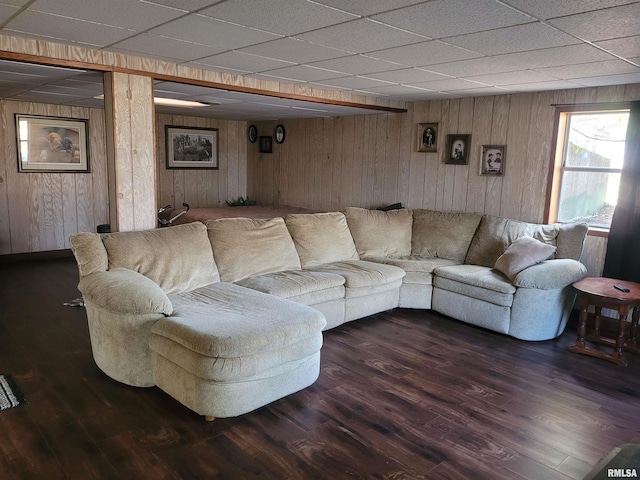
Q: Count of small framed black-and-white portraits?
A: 3